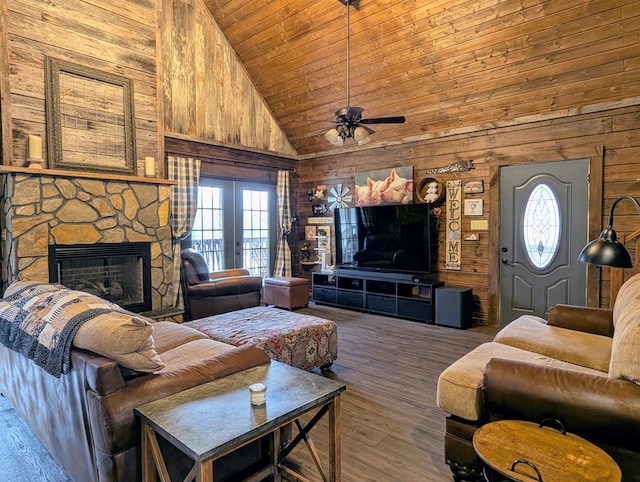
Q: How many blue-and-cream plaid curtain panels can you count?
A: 2